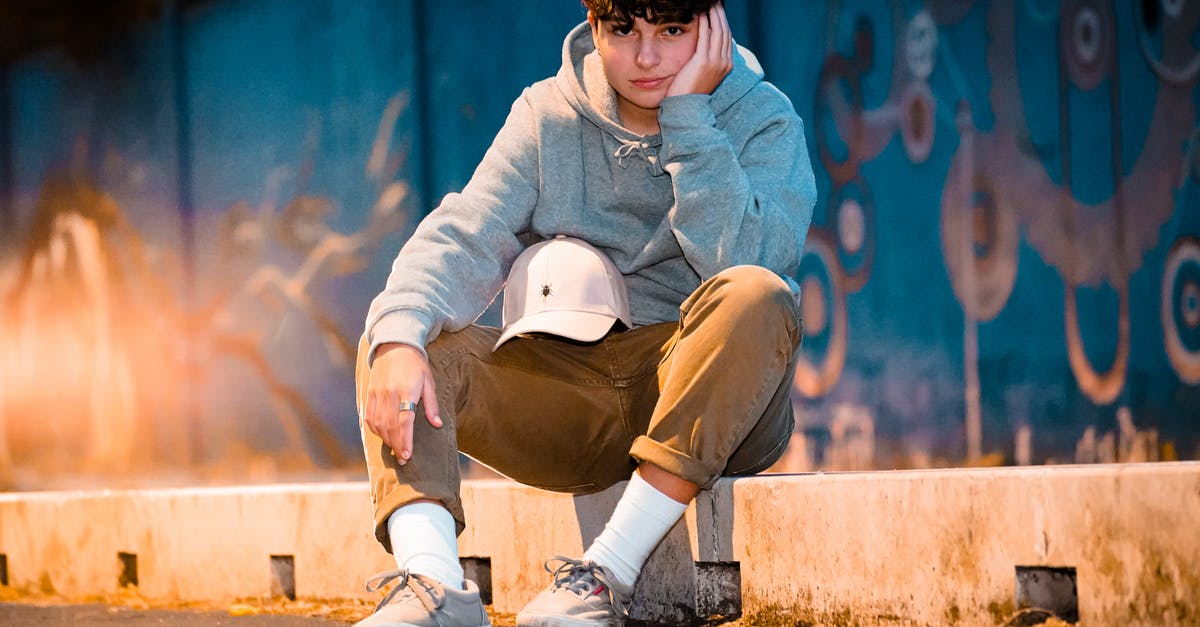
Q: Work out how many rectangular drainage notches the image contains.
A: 6